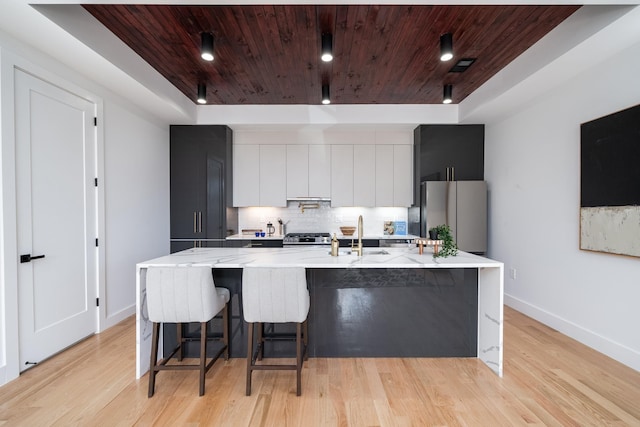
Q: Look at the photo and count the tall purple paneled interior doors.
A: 0